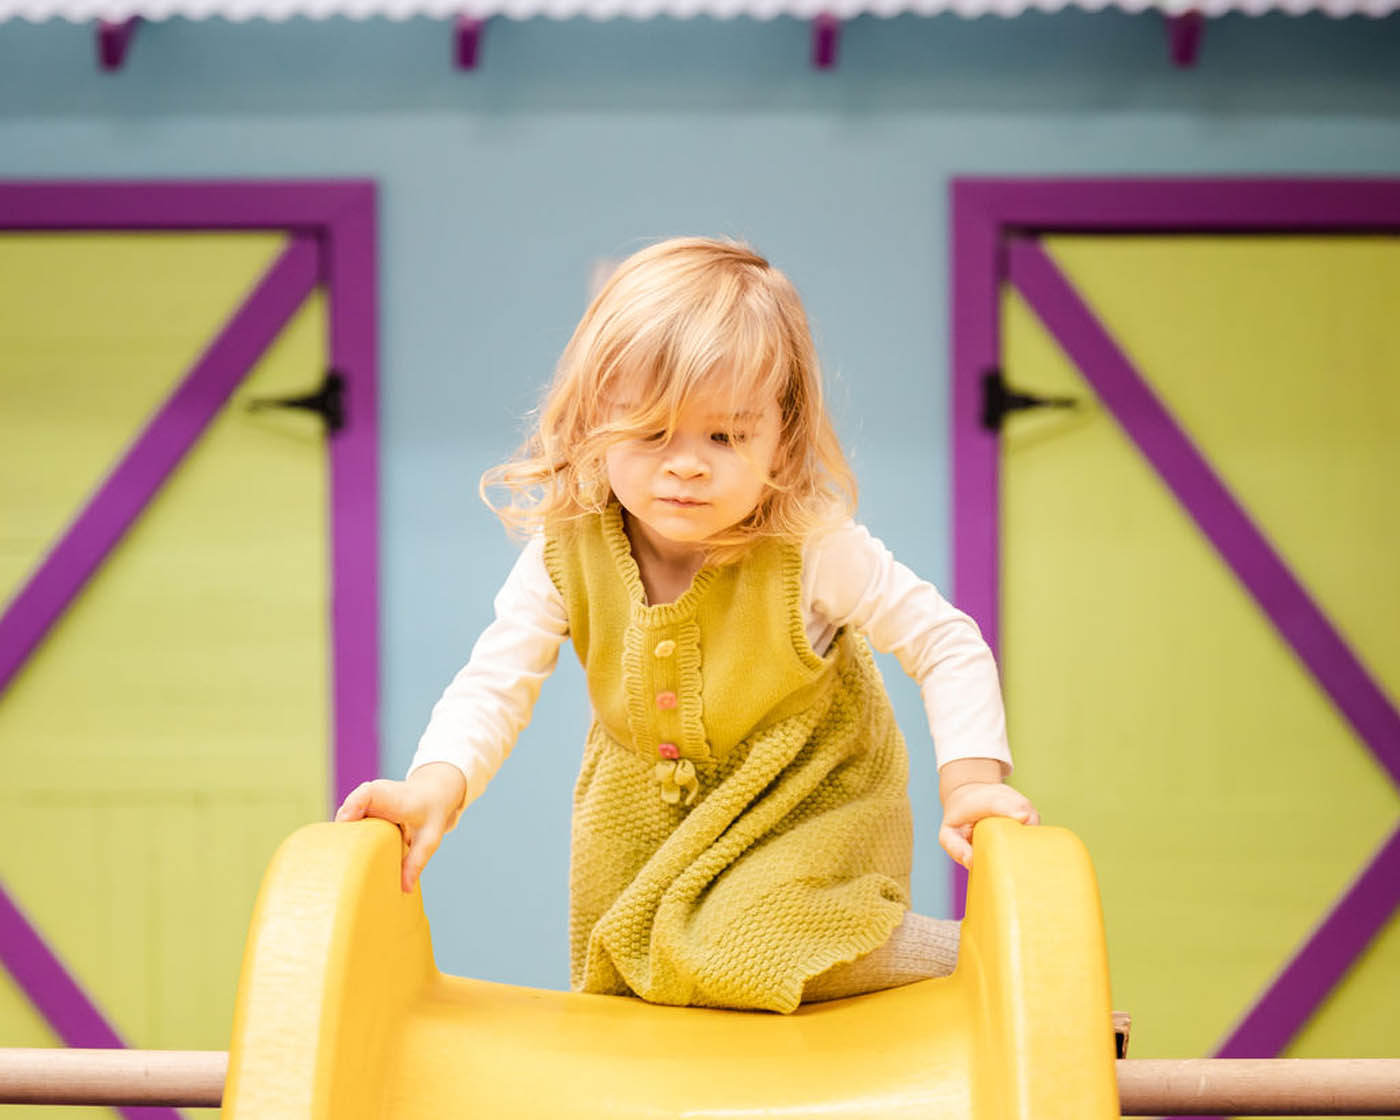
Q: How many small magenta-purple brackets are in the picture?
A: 4